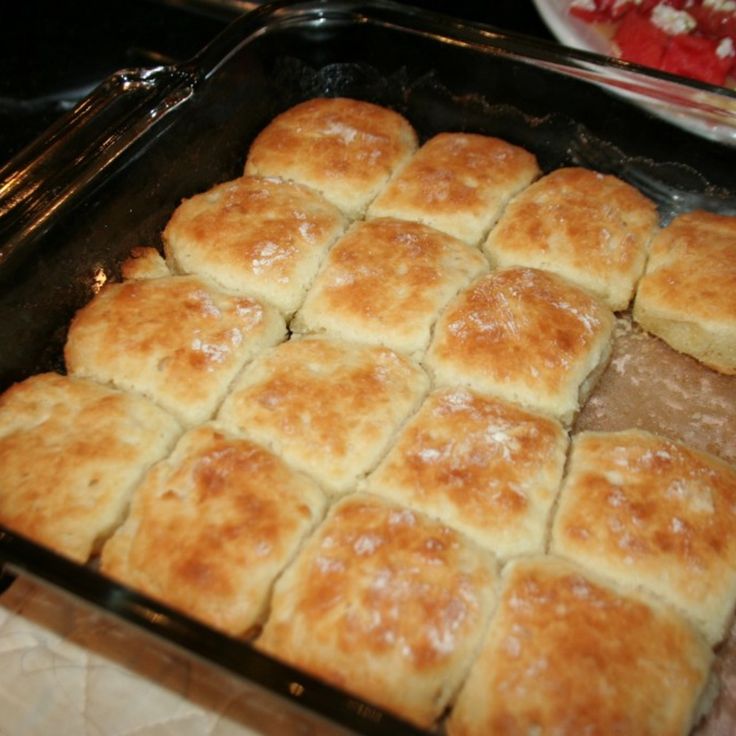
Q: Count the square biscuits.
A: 15